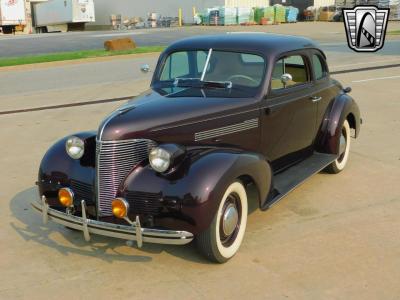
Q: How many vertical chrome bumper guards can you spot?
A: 3